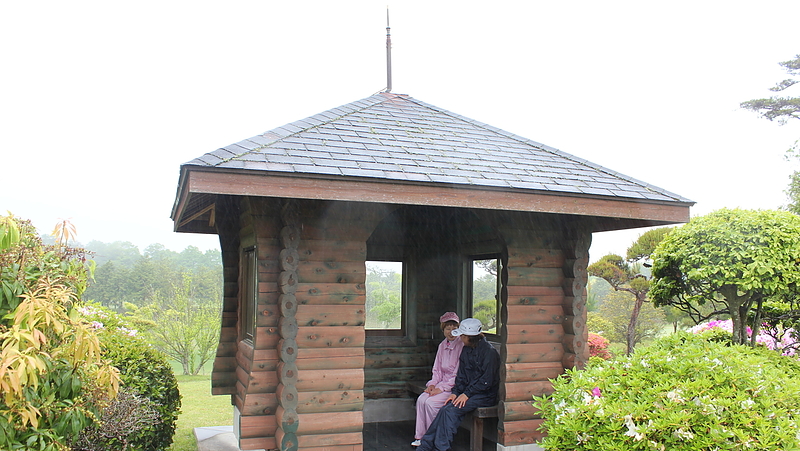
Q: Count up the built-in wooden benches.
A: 1